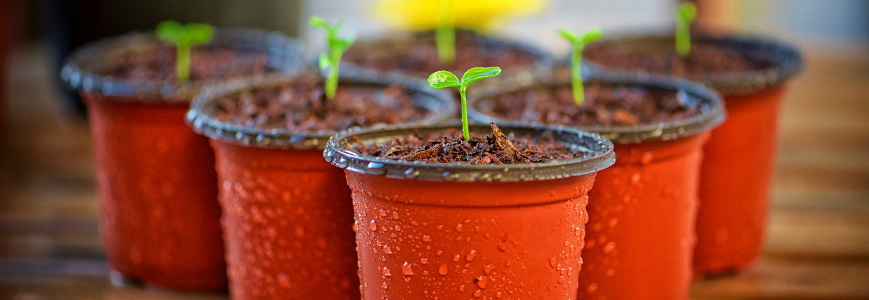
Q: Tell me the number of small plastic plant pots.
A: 6